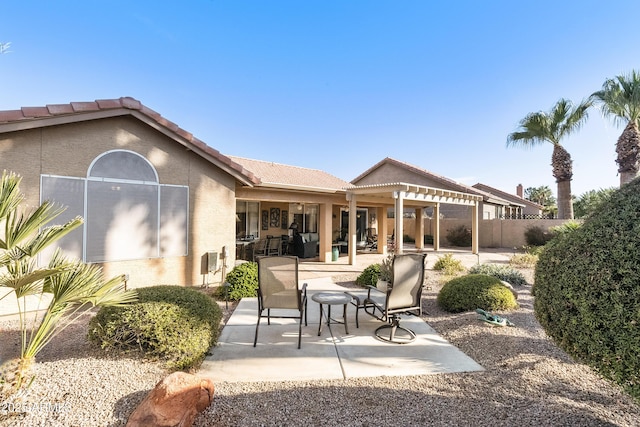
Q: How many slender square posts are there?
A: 4